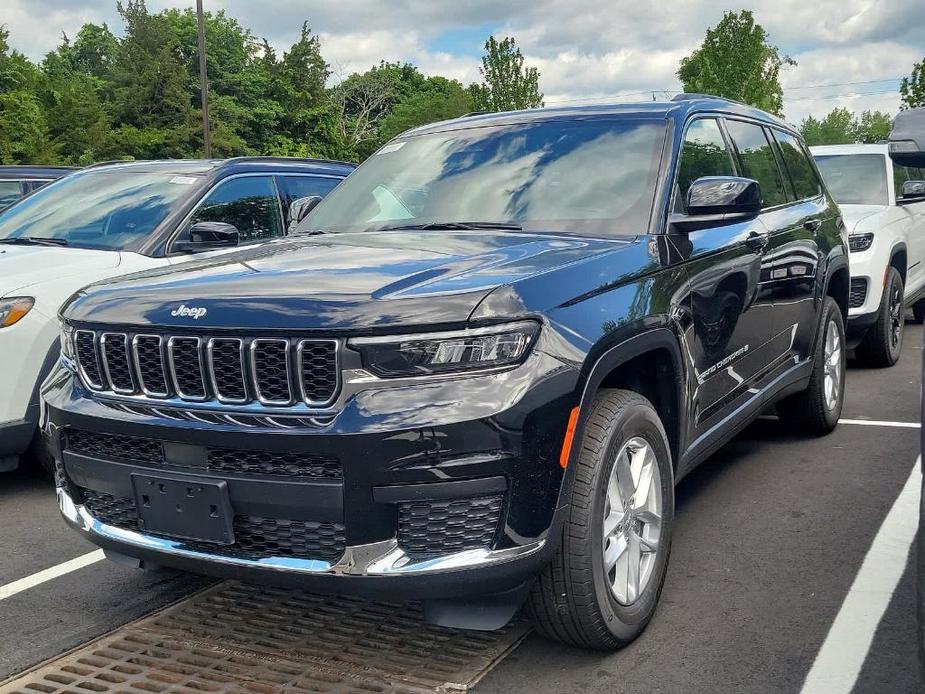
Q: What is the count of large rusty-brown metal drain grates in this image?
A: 1